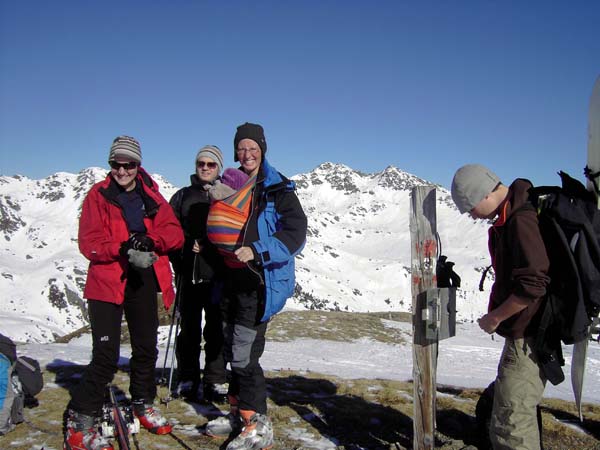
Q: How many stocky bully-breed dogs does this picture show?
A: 0